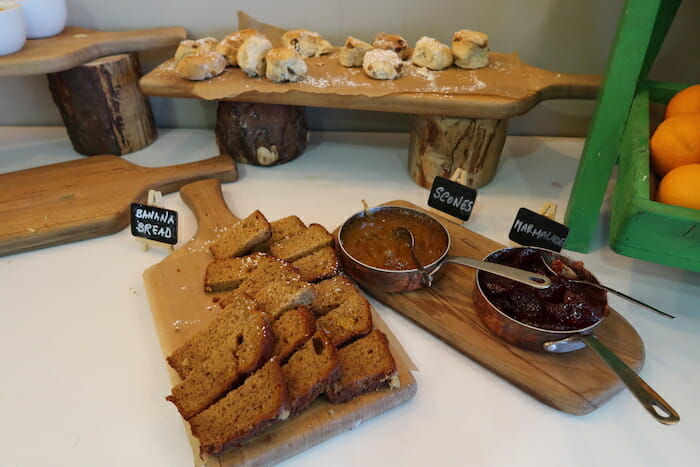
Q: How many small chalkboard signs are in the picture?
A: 3